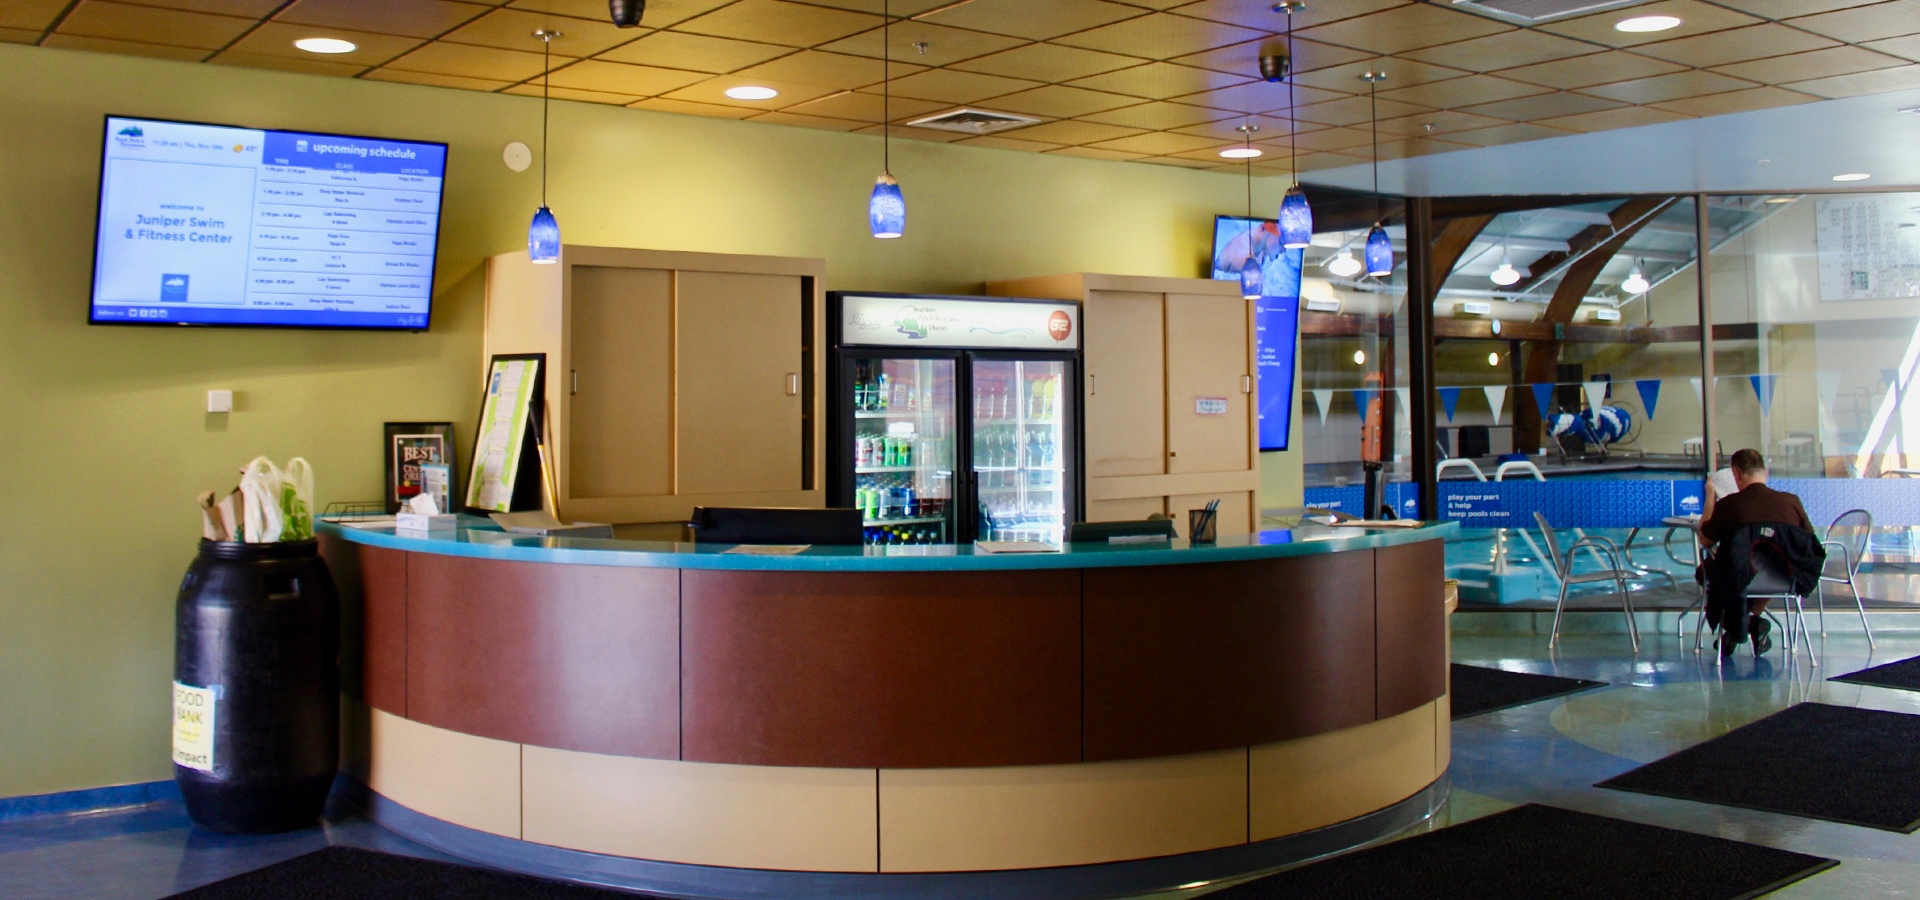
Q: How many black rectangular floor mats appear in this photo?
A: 5